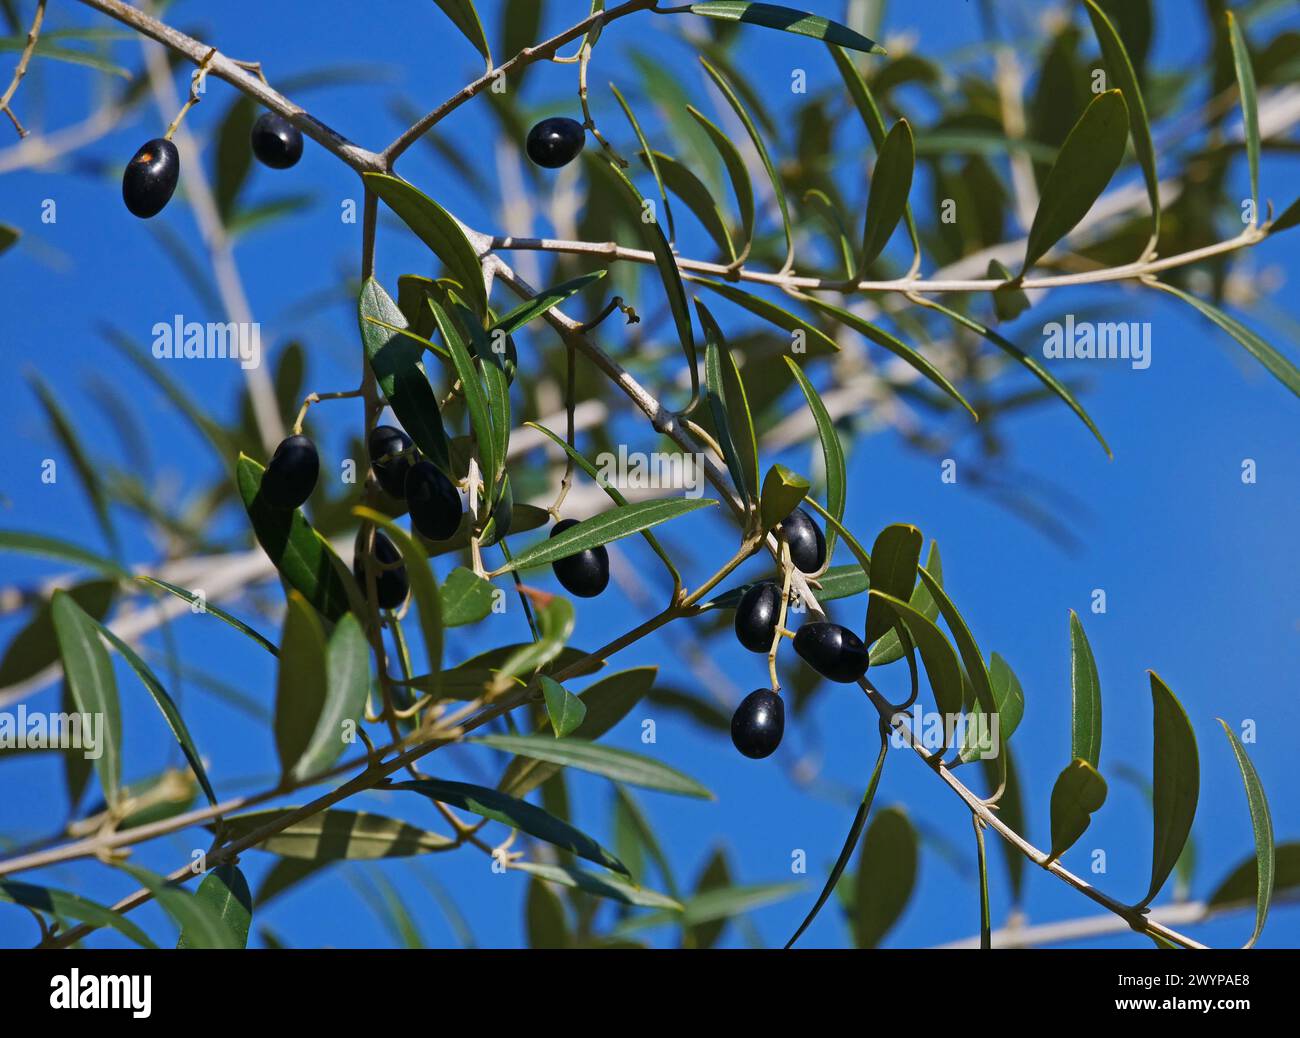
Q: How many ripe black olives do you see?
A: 12